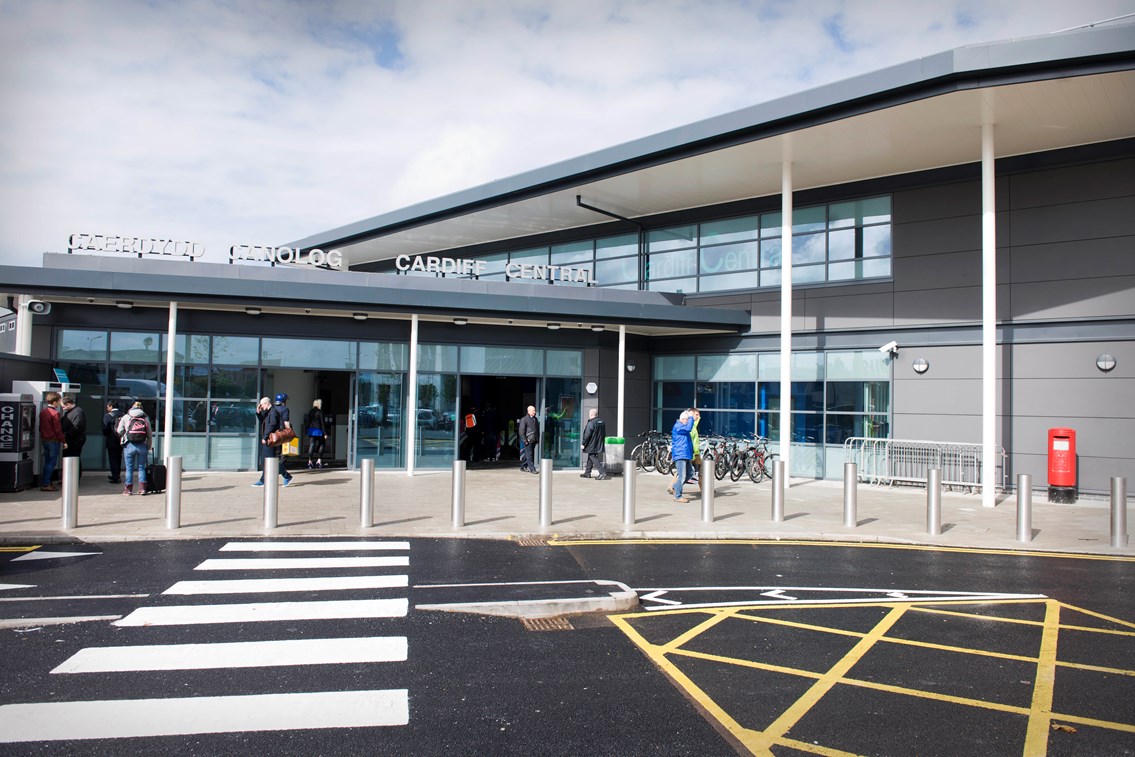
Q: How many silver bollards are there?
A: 13